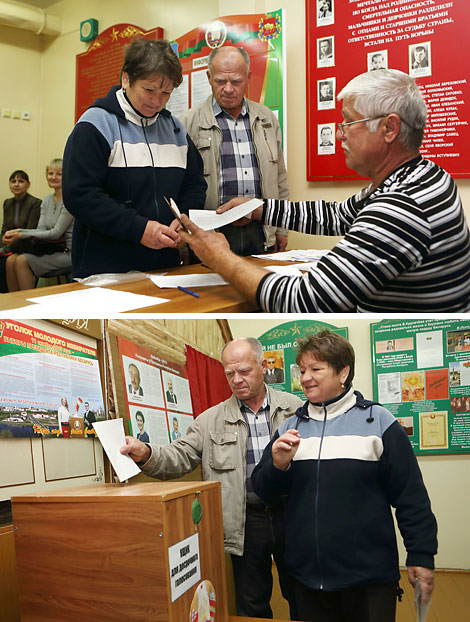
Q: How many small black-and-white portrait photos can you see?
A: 6